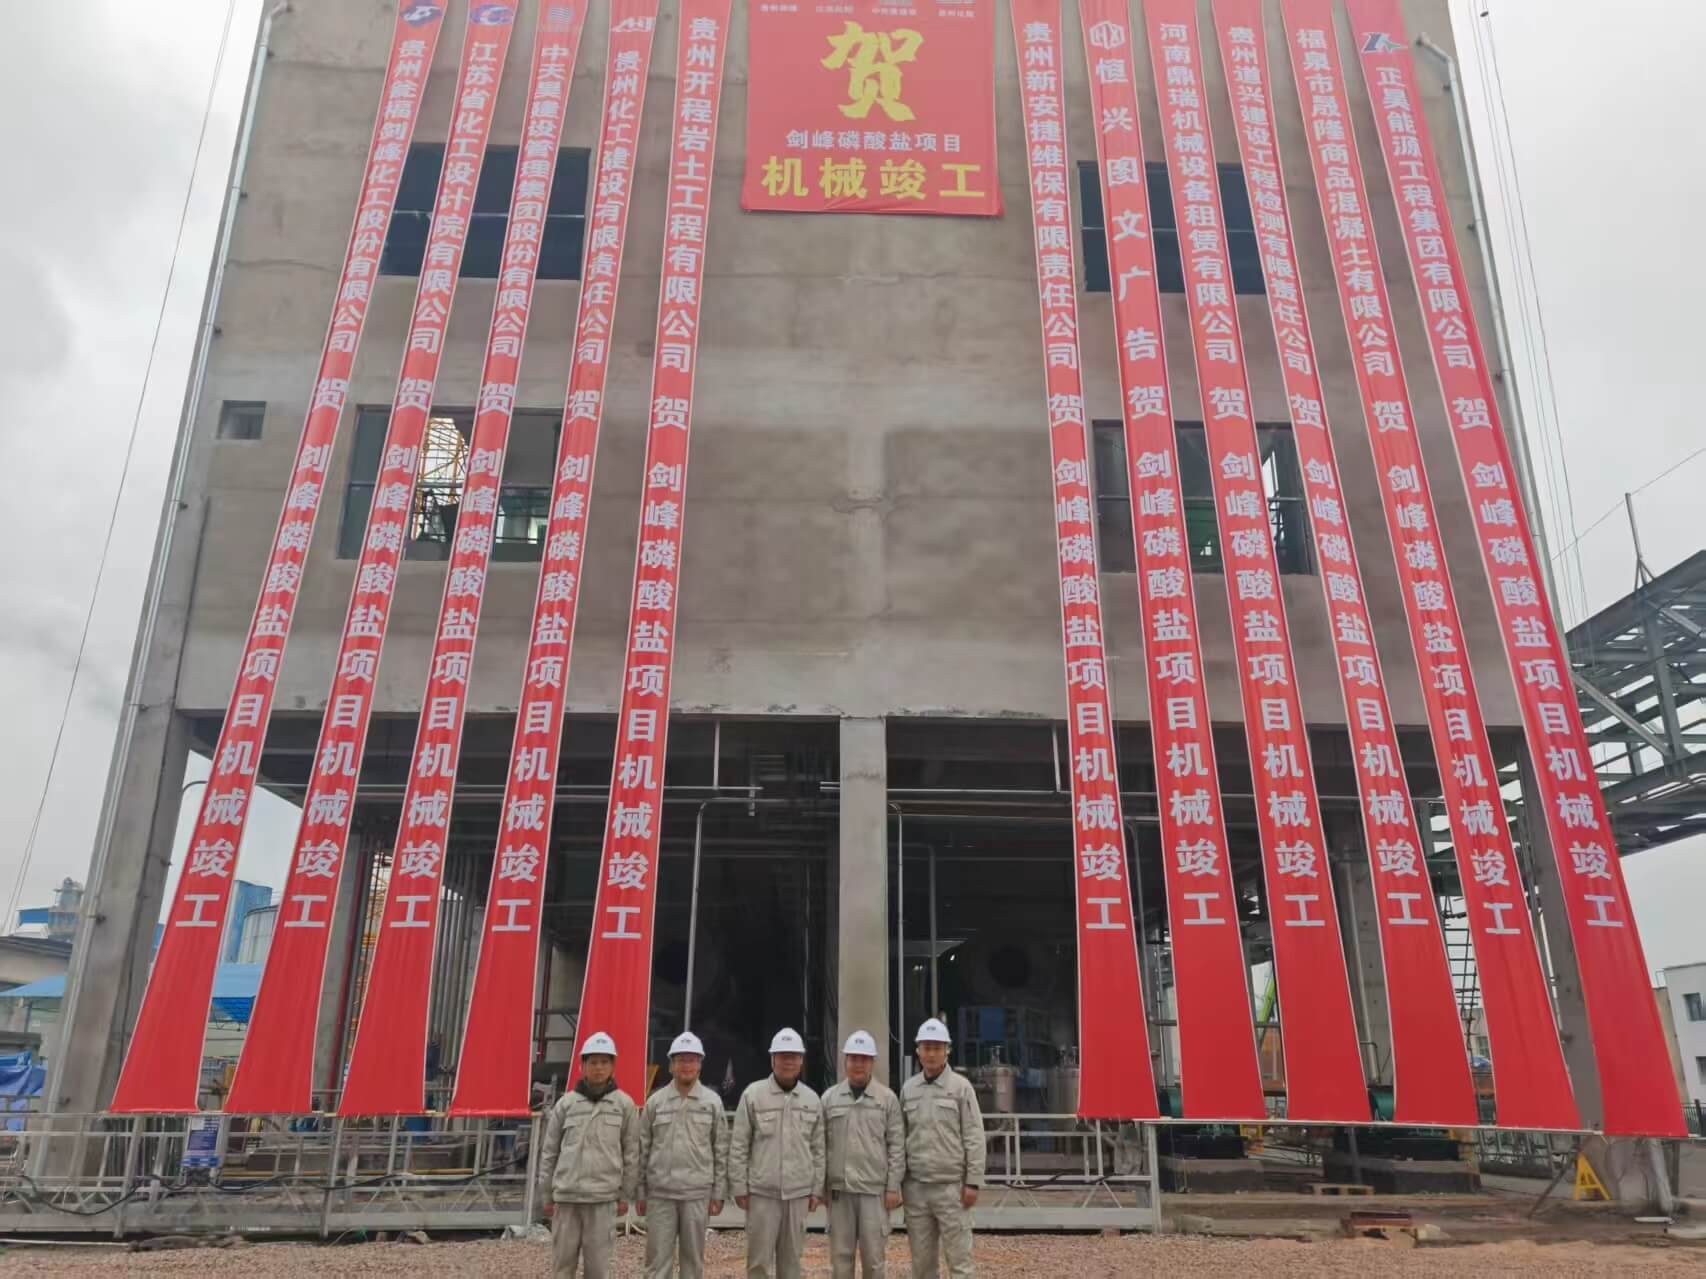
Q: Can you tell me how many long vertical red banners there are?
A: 11